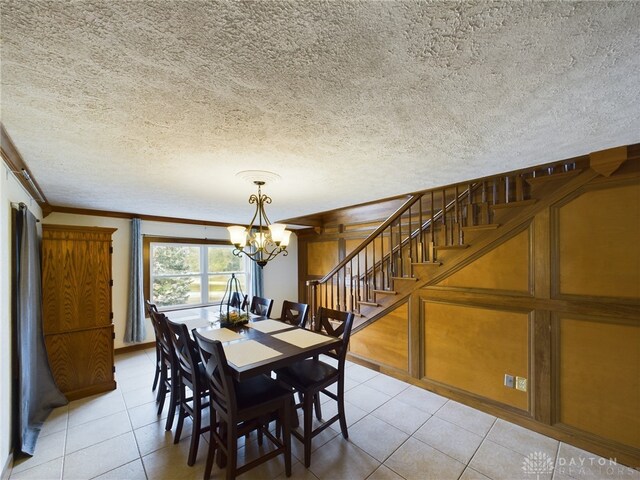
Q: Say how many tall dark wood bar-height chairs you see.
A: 8